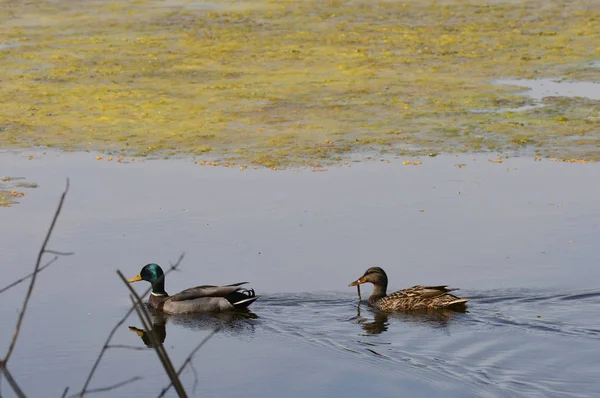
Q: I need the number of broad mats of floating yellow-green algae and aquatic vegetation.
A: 1